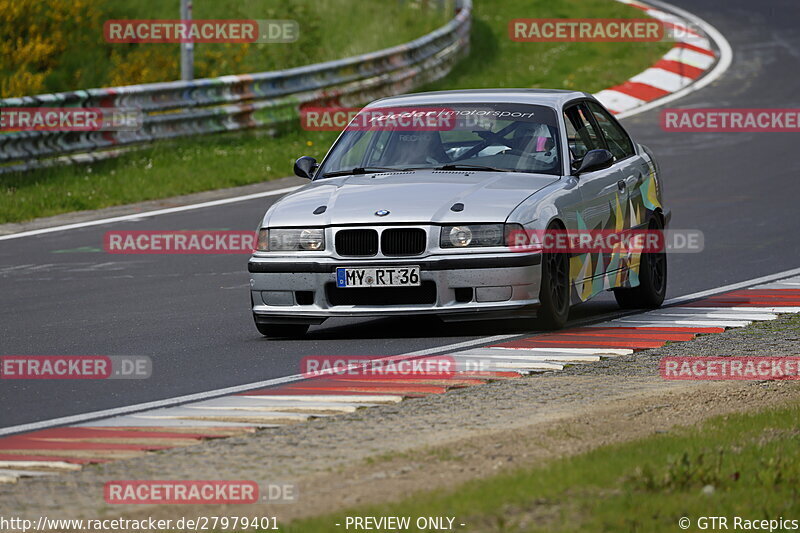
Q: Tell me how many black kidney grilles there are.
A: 2